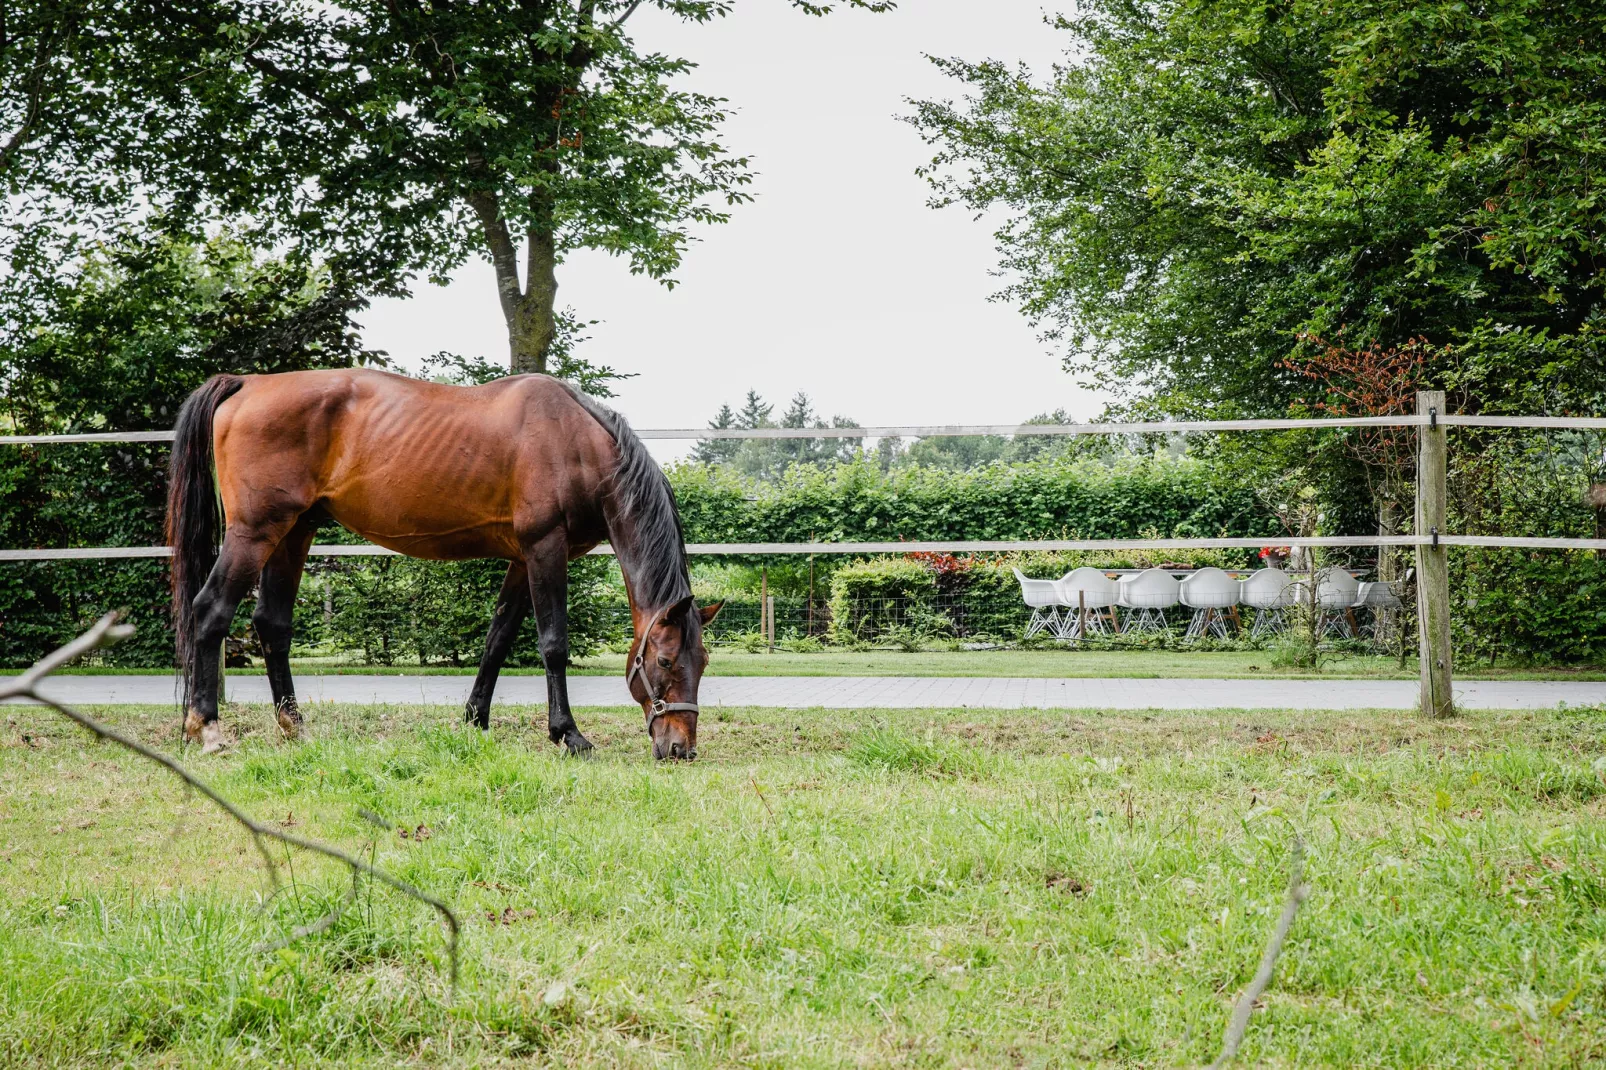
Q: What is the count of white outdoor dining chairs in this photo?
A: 7